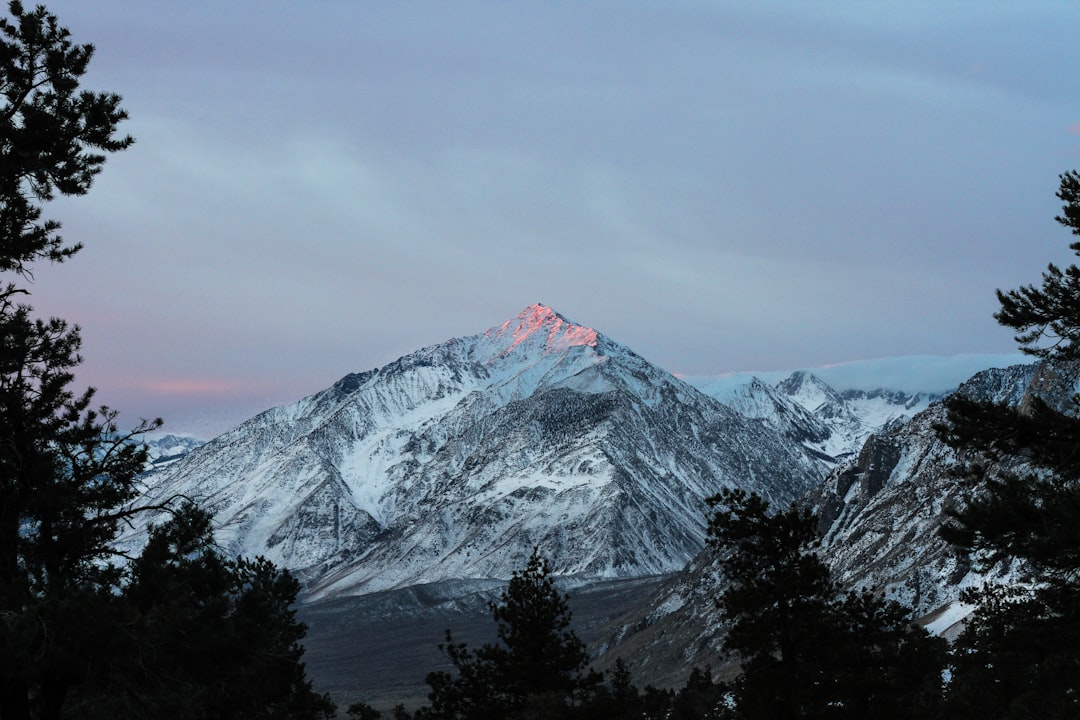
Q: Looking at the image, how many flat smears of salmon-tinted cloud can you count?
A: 1